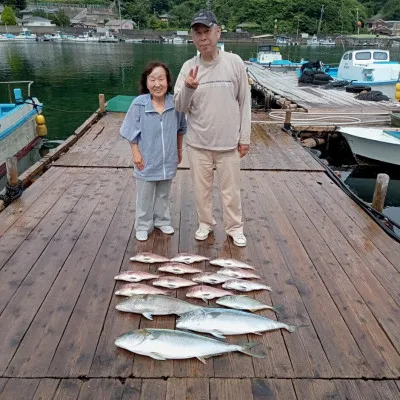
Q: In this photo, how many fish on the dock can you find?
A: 15